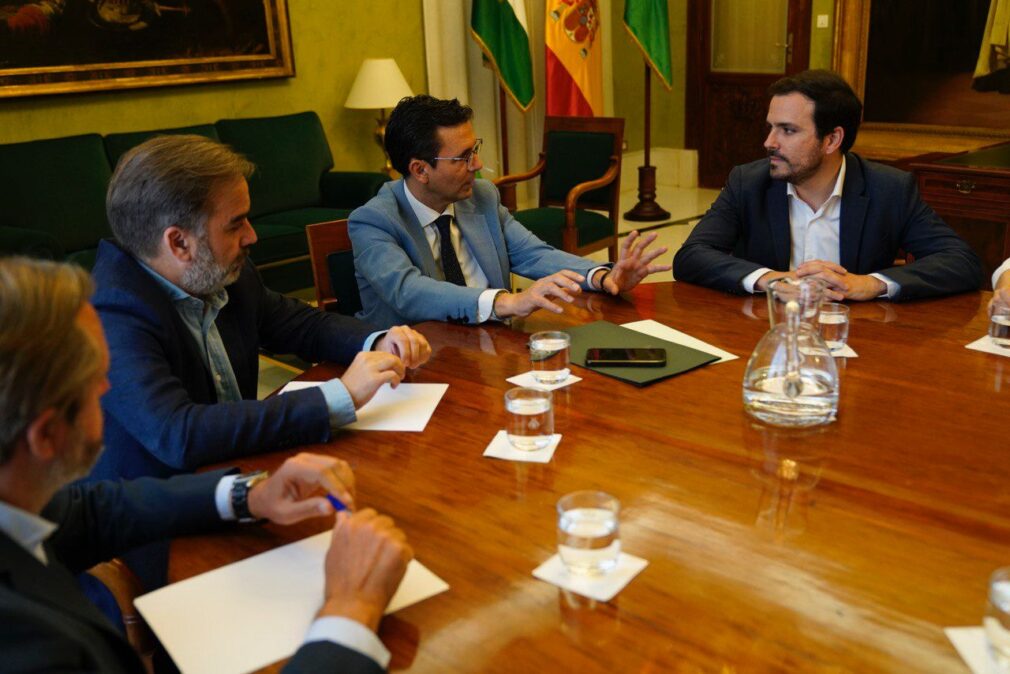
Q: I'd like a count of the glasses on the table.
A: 6